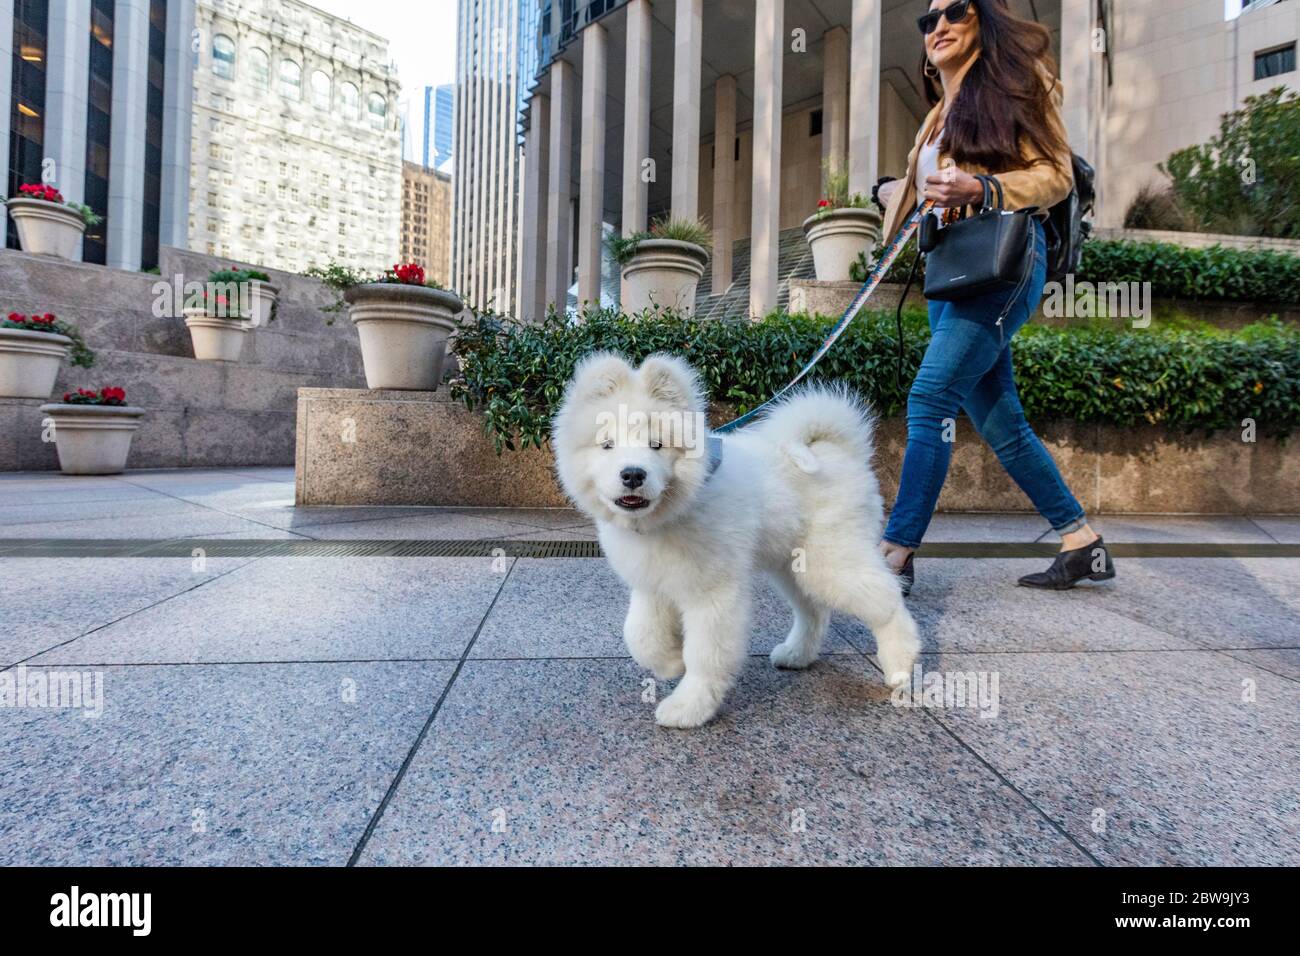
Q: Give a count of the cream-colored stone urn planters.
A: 8